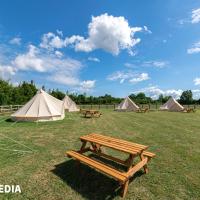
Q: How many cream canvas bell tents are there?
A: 4